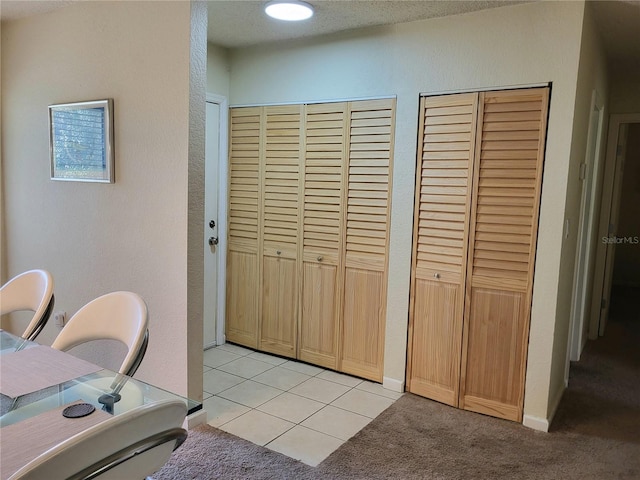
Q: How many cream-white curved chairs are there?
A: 3